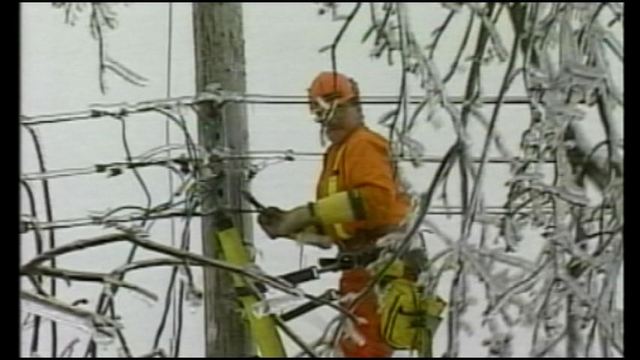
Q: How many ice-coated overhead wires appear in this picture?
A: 3